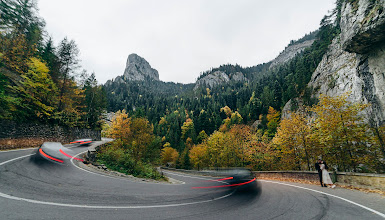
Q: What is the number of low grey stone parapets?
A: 1